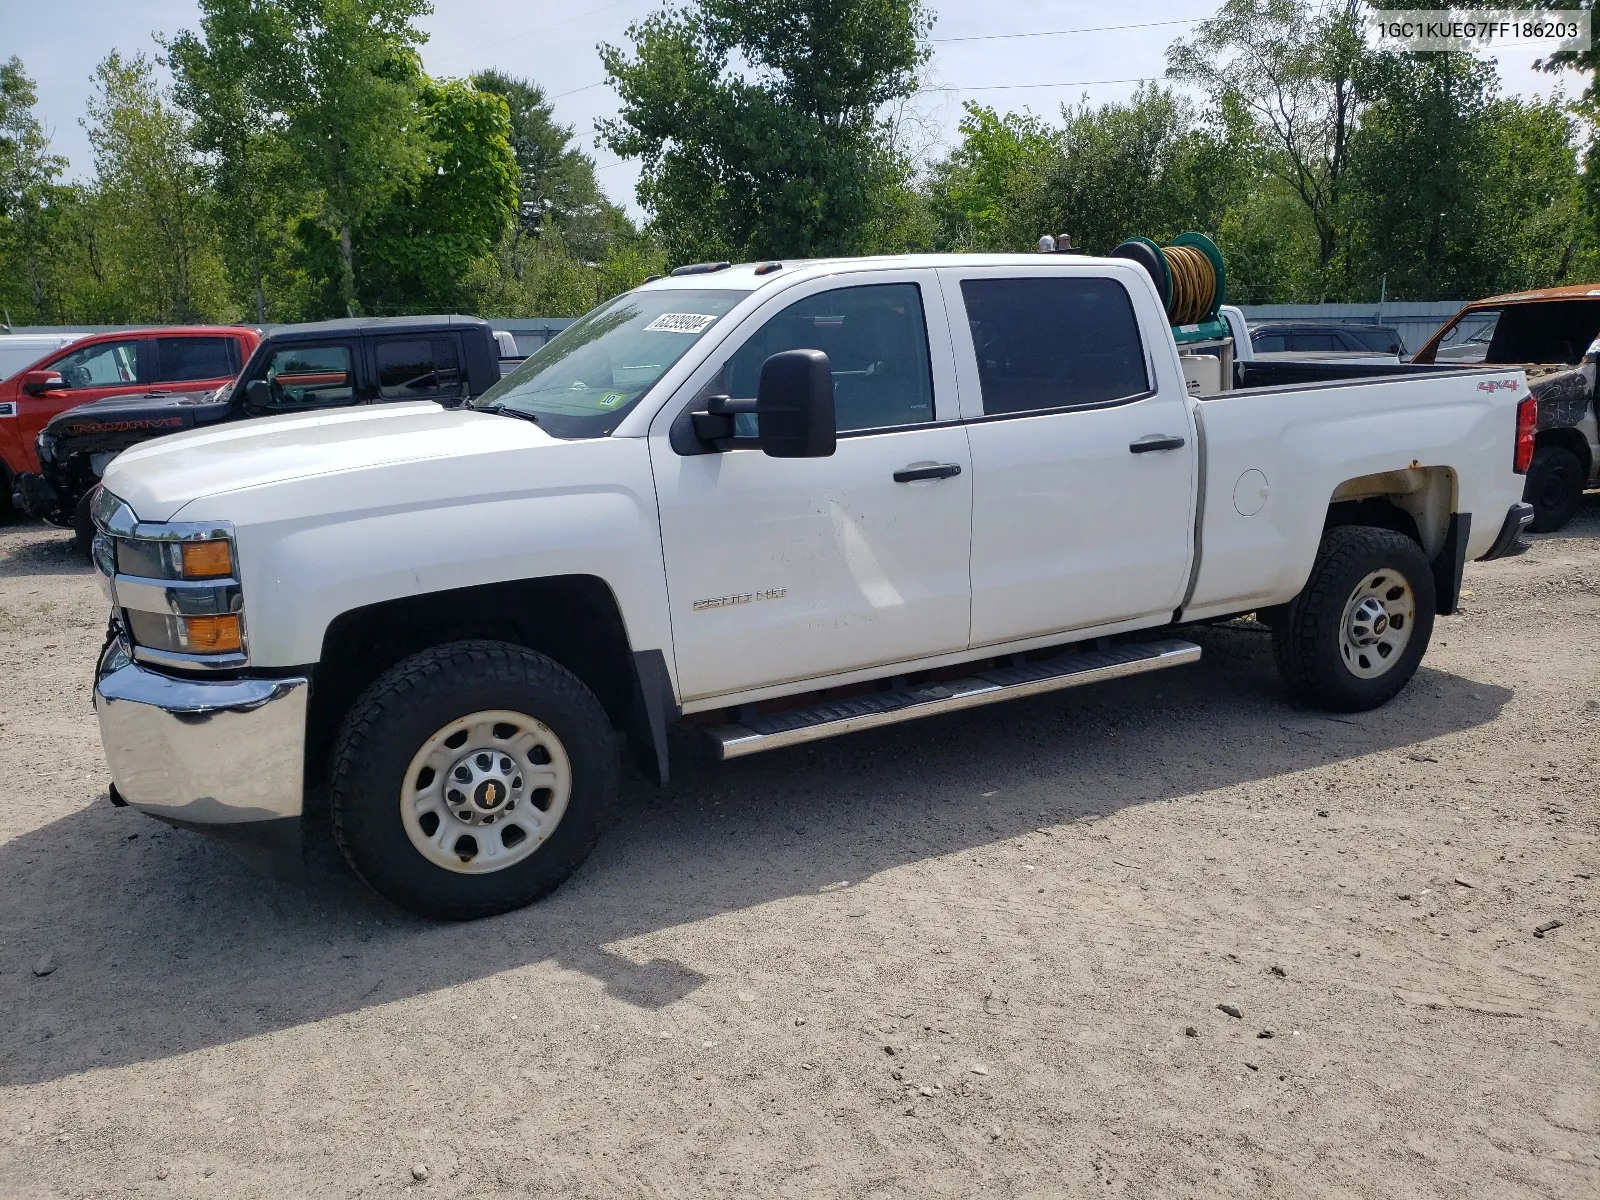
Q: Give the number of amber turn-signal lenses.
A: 2